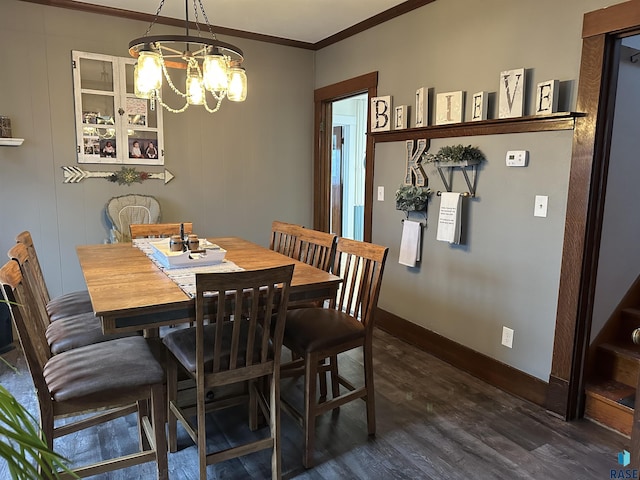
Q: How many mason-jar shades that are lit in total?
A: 5